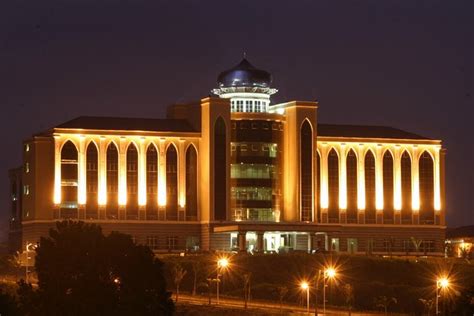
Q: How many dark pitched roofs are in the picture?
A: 2